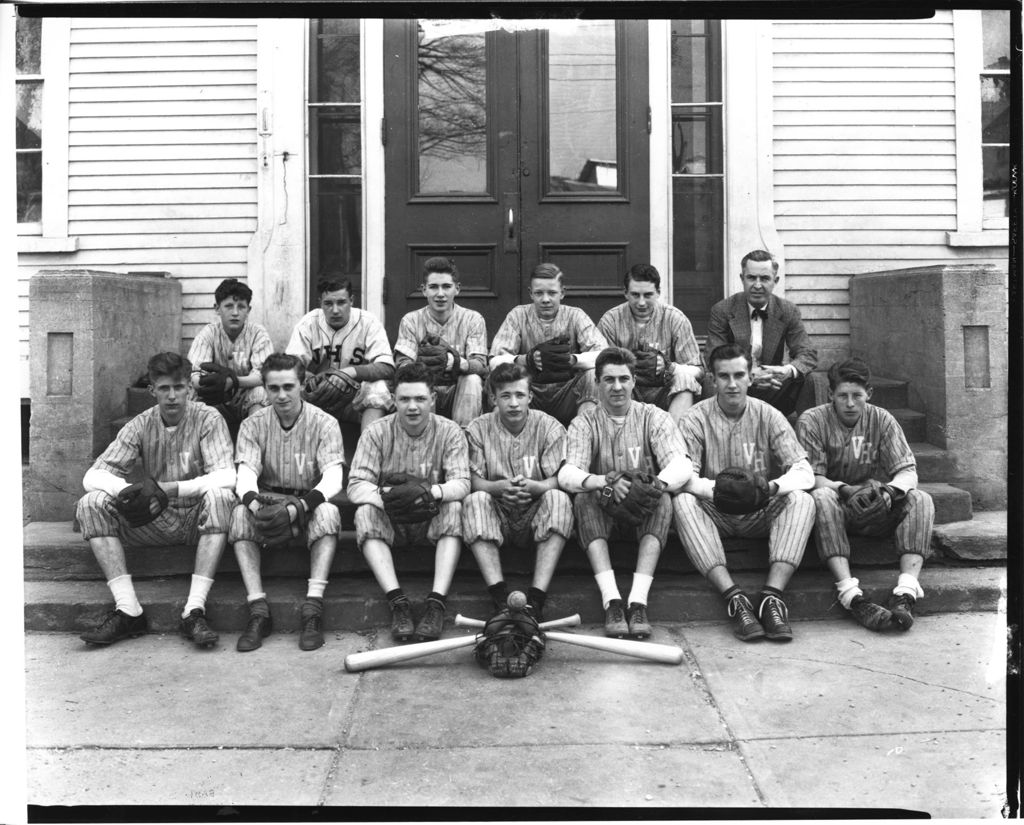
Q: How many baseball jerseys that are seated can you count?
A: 12